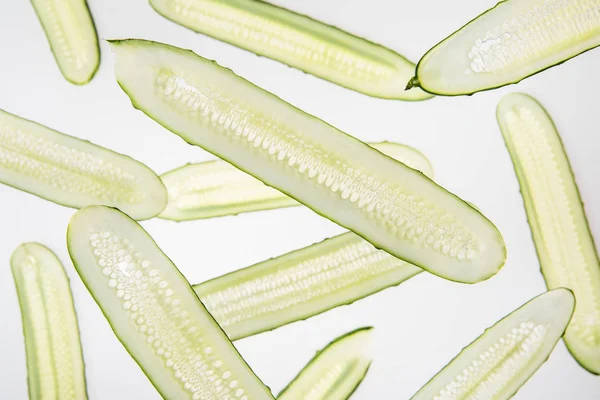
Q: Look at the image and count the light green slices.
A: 12